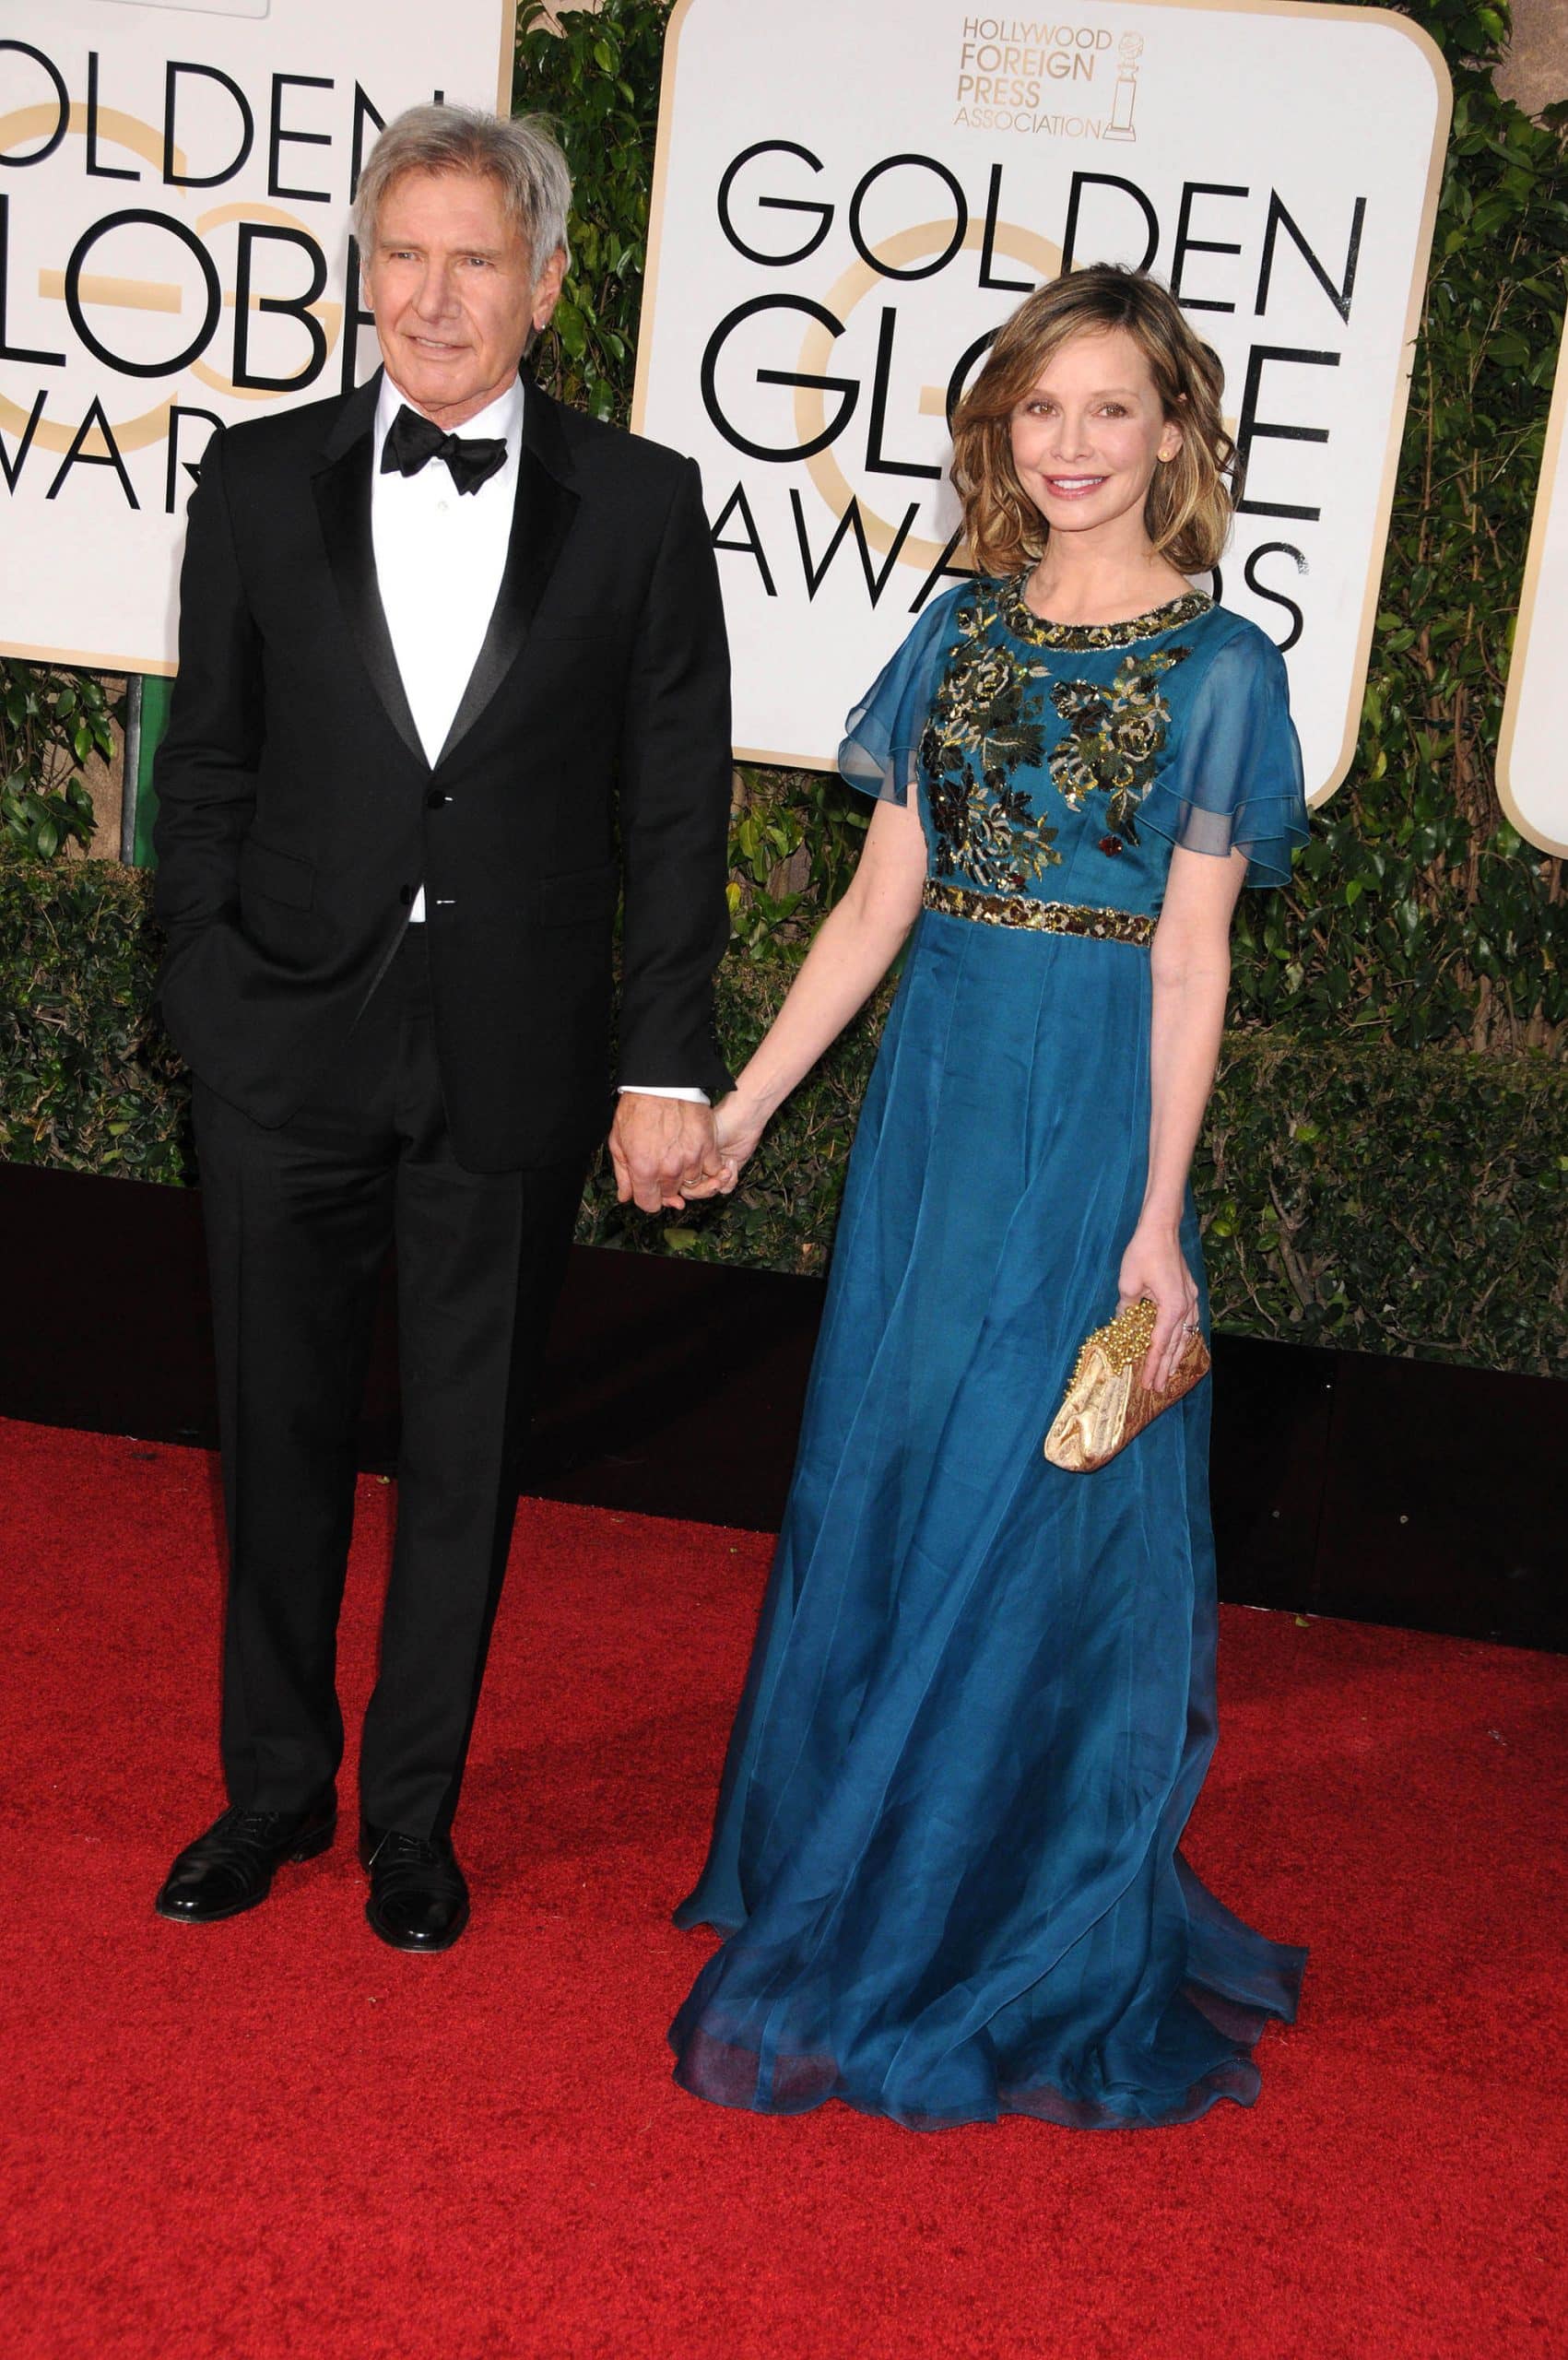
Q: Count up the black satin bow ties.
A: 1